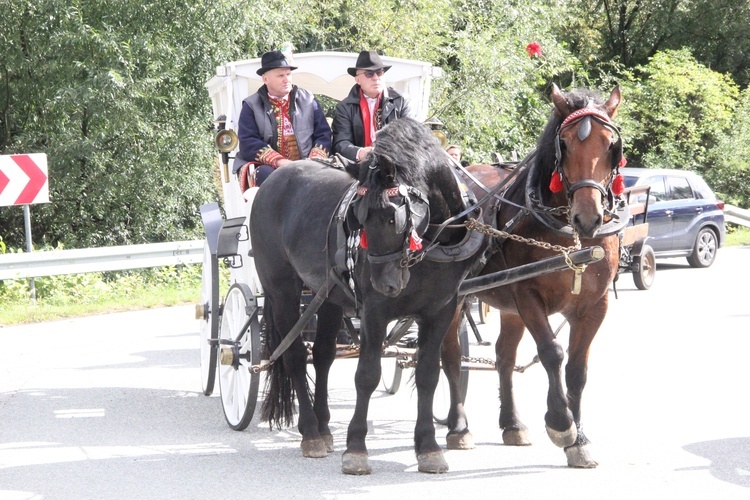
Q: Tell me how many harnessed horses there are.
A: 2